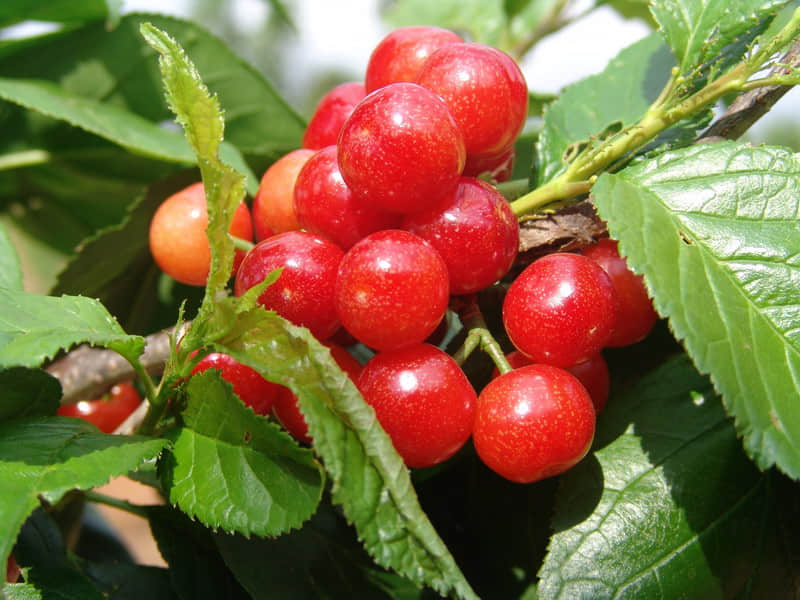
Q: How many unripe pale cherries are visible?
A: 2